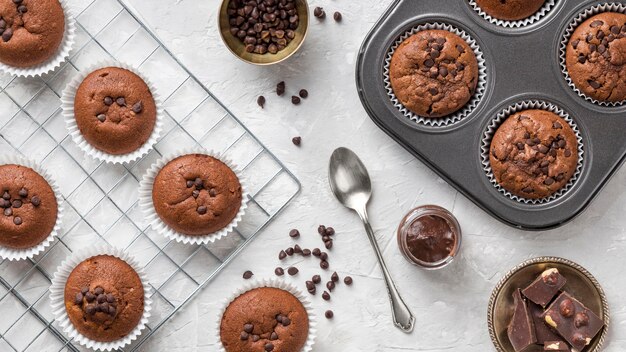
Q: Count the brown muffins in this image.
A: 10